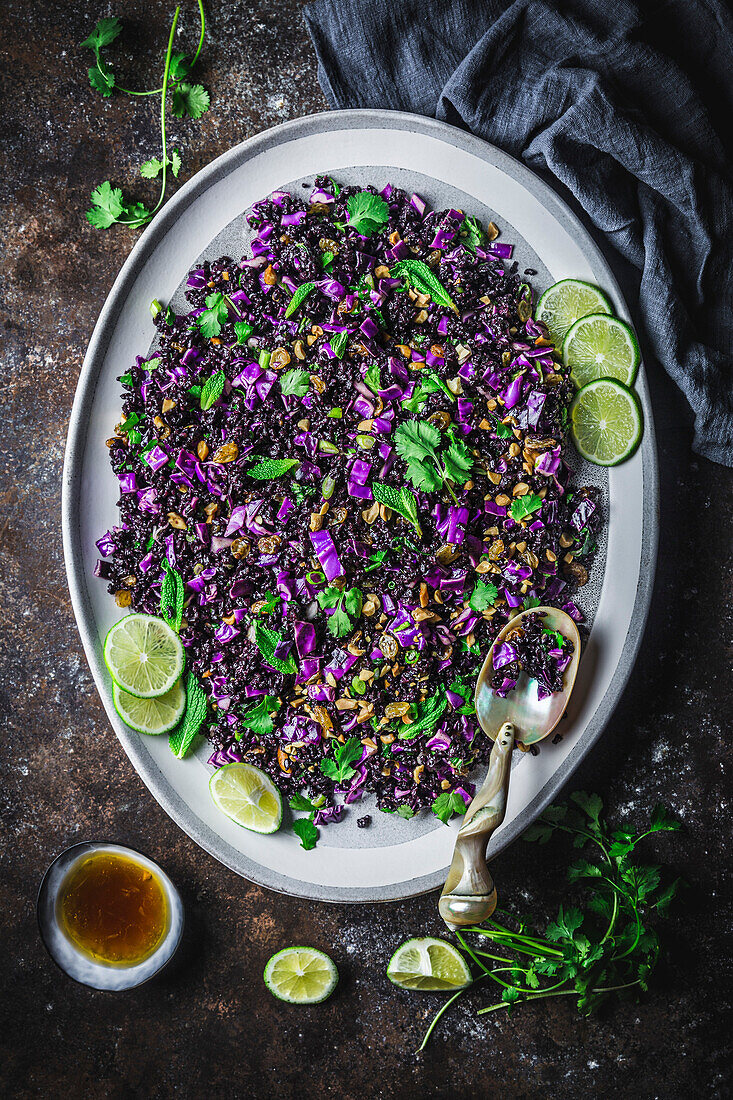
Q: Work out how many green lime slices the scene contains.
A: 8